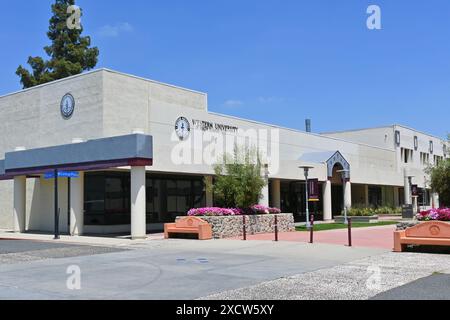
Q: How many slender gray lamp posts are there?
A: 3